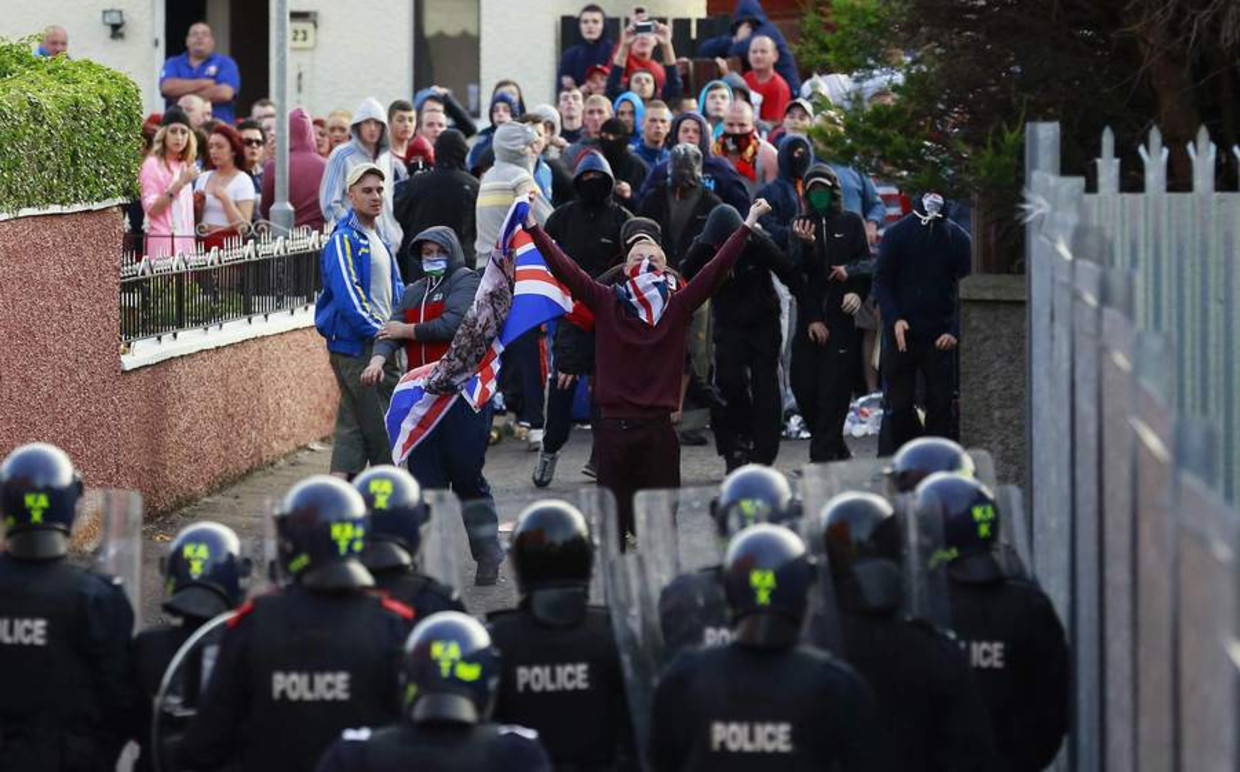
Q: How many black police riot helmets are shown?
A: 11